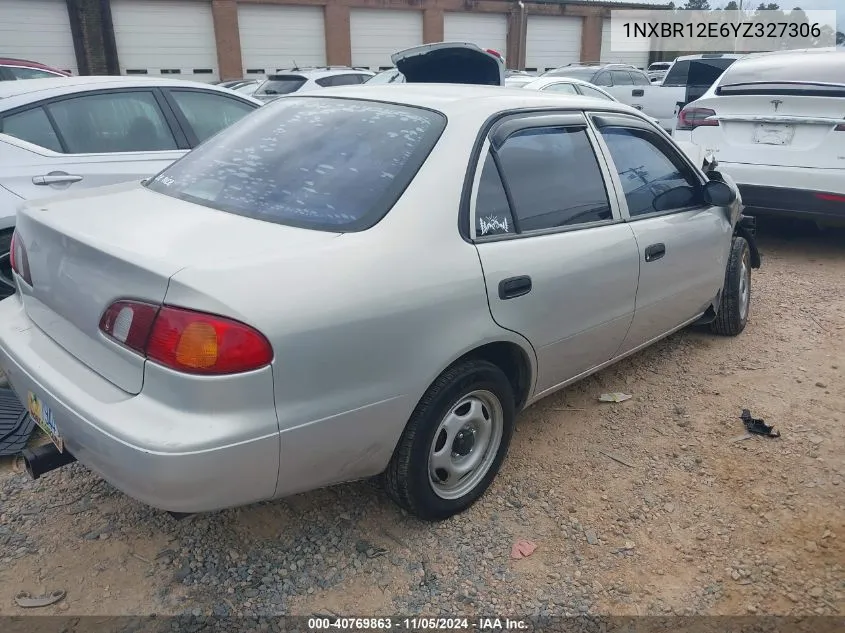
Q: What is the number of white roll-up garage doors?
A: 7